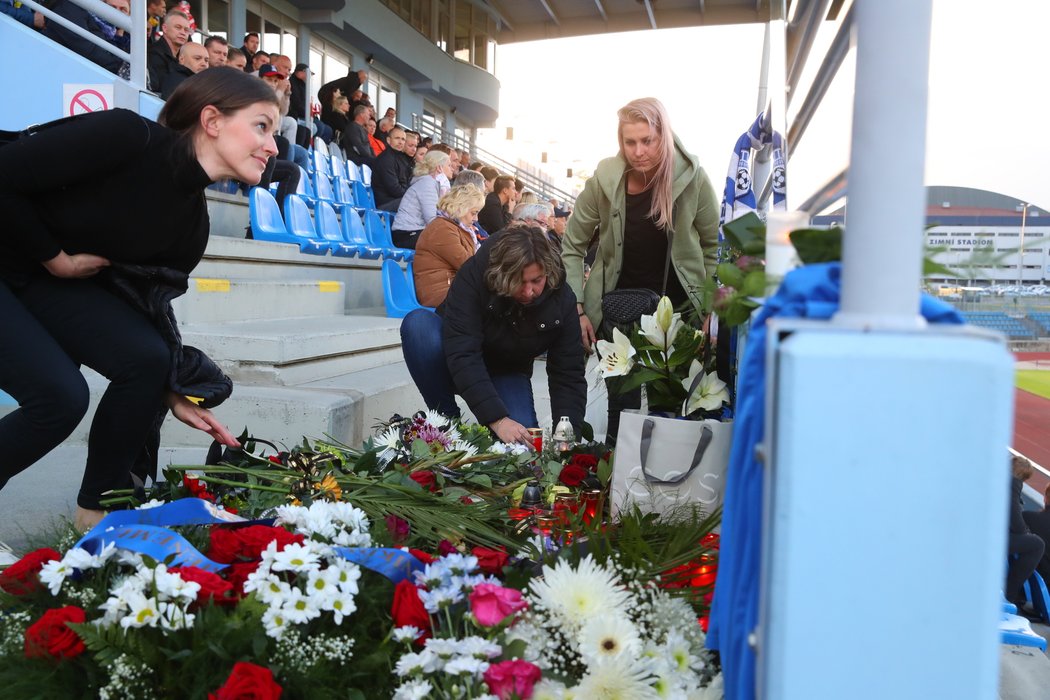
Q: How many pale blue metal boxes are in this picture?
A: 1